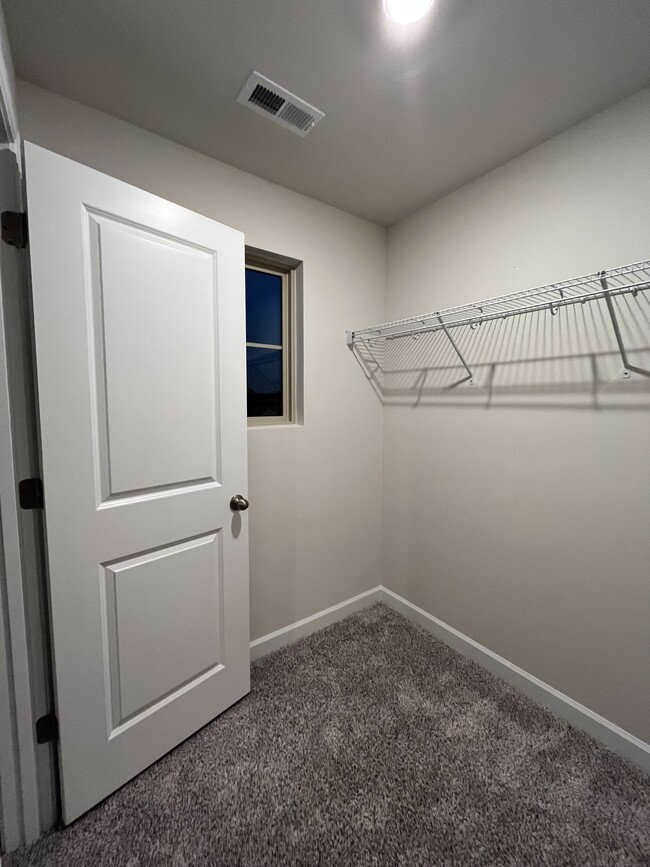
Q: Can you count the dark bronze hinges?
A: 3